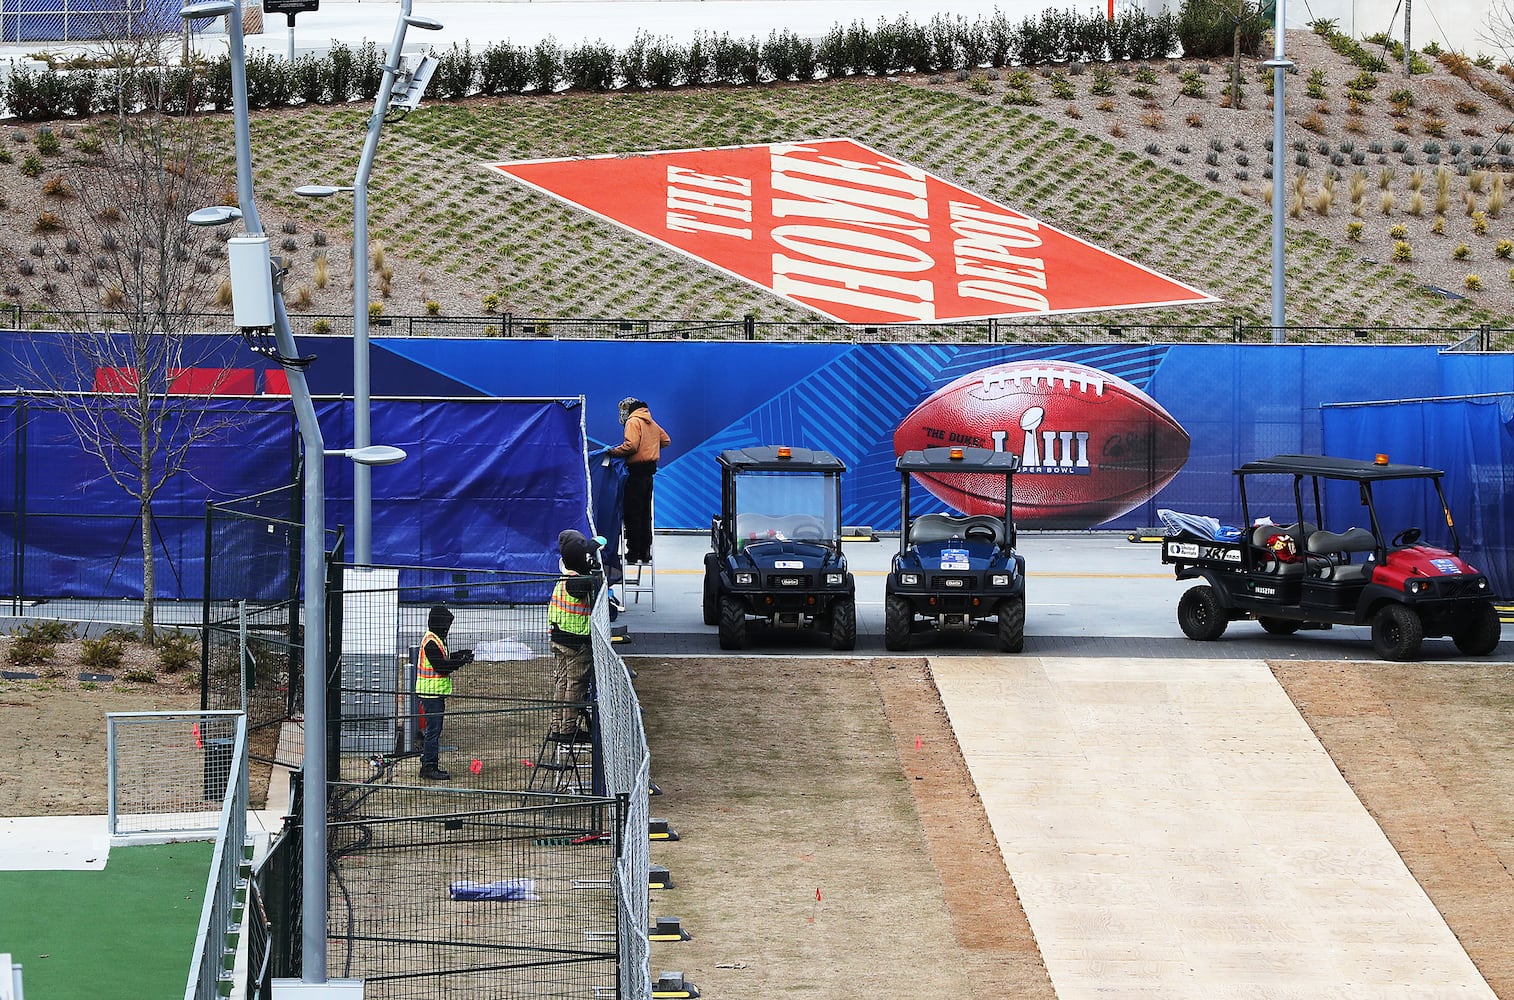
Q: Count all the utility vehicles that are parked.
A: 3